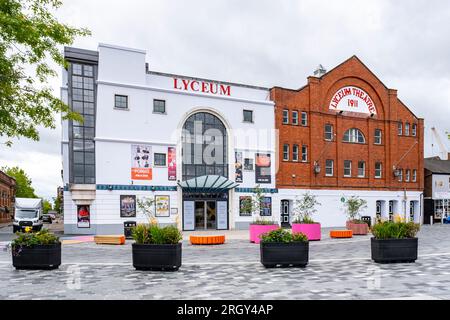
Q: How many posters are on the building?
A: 9